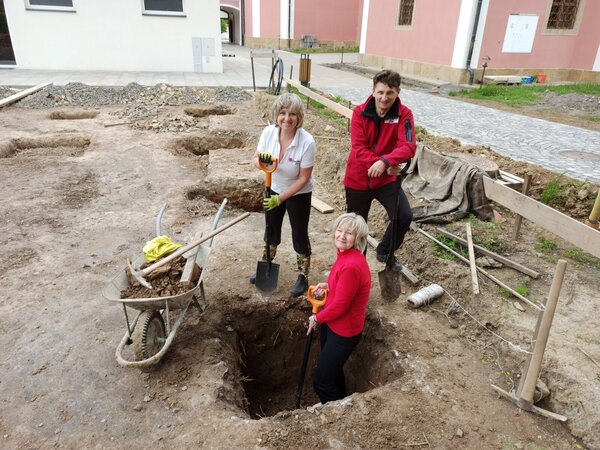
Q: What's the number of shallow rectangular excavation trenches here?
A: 5